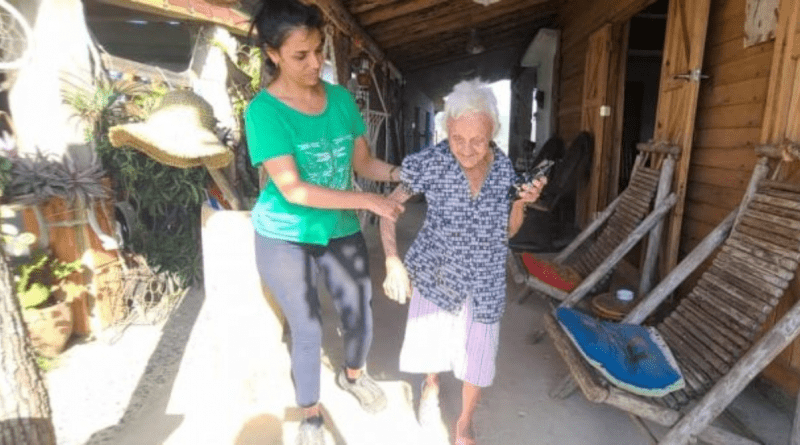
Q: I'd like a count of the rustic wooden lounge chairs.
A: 2